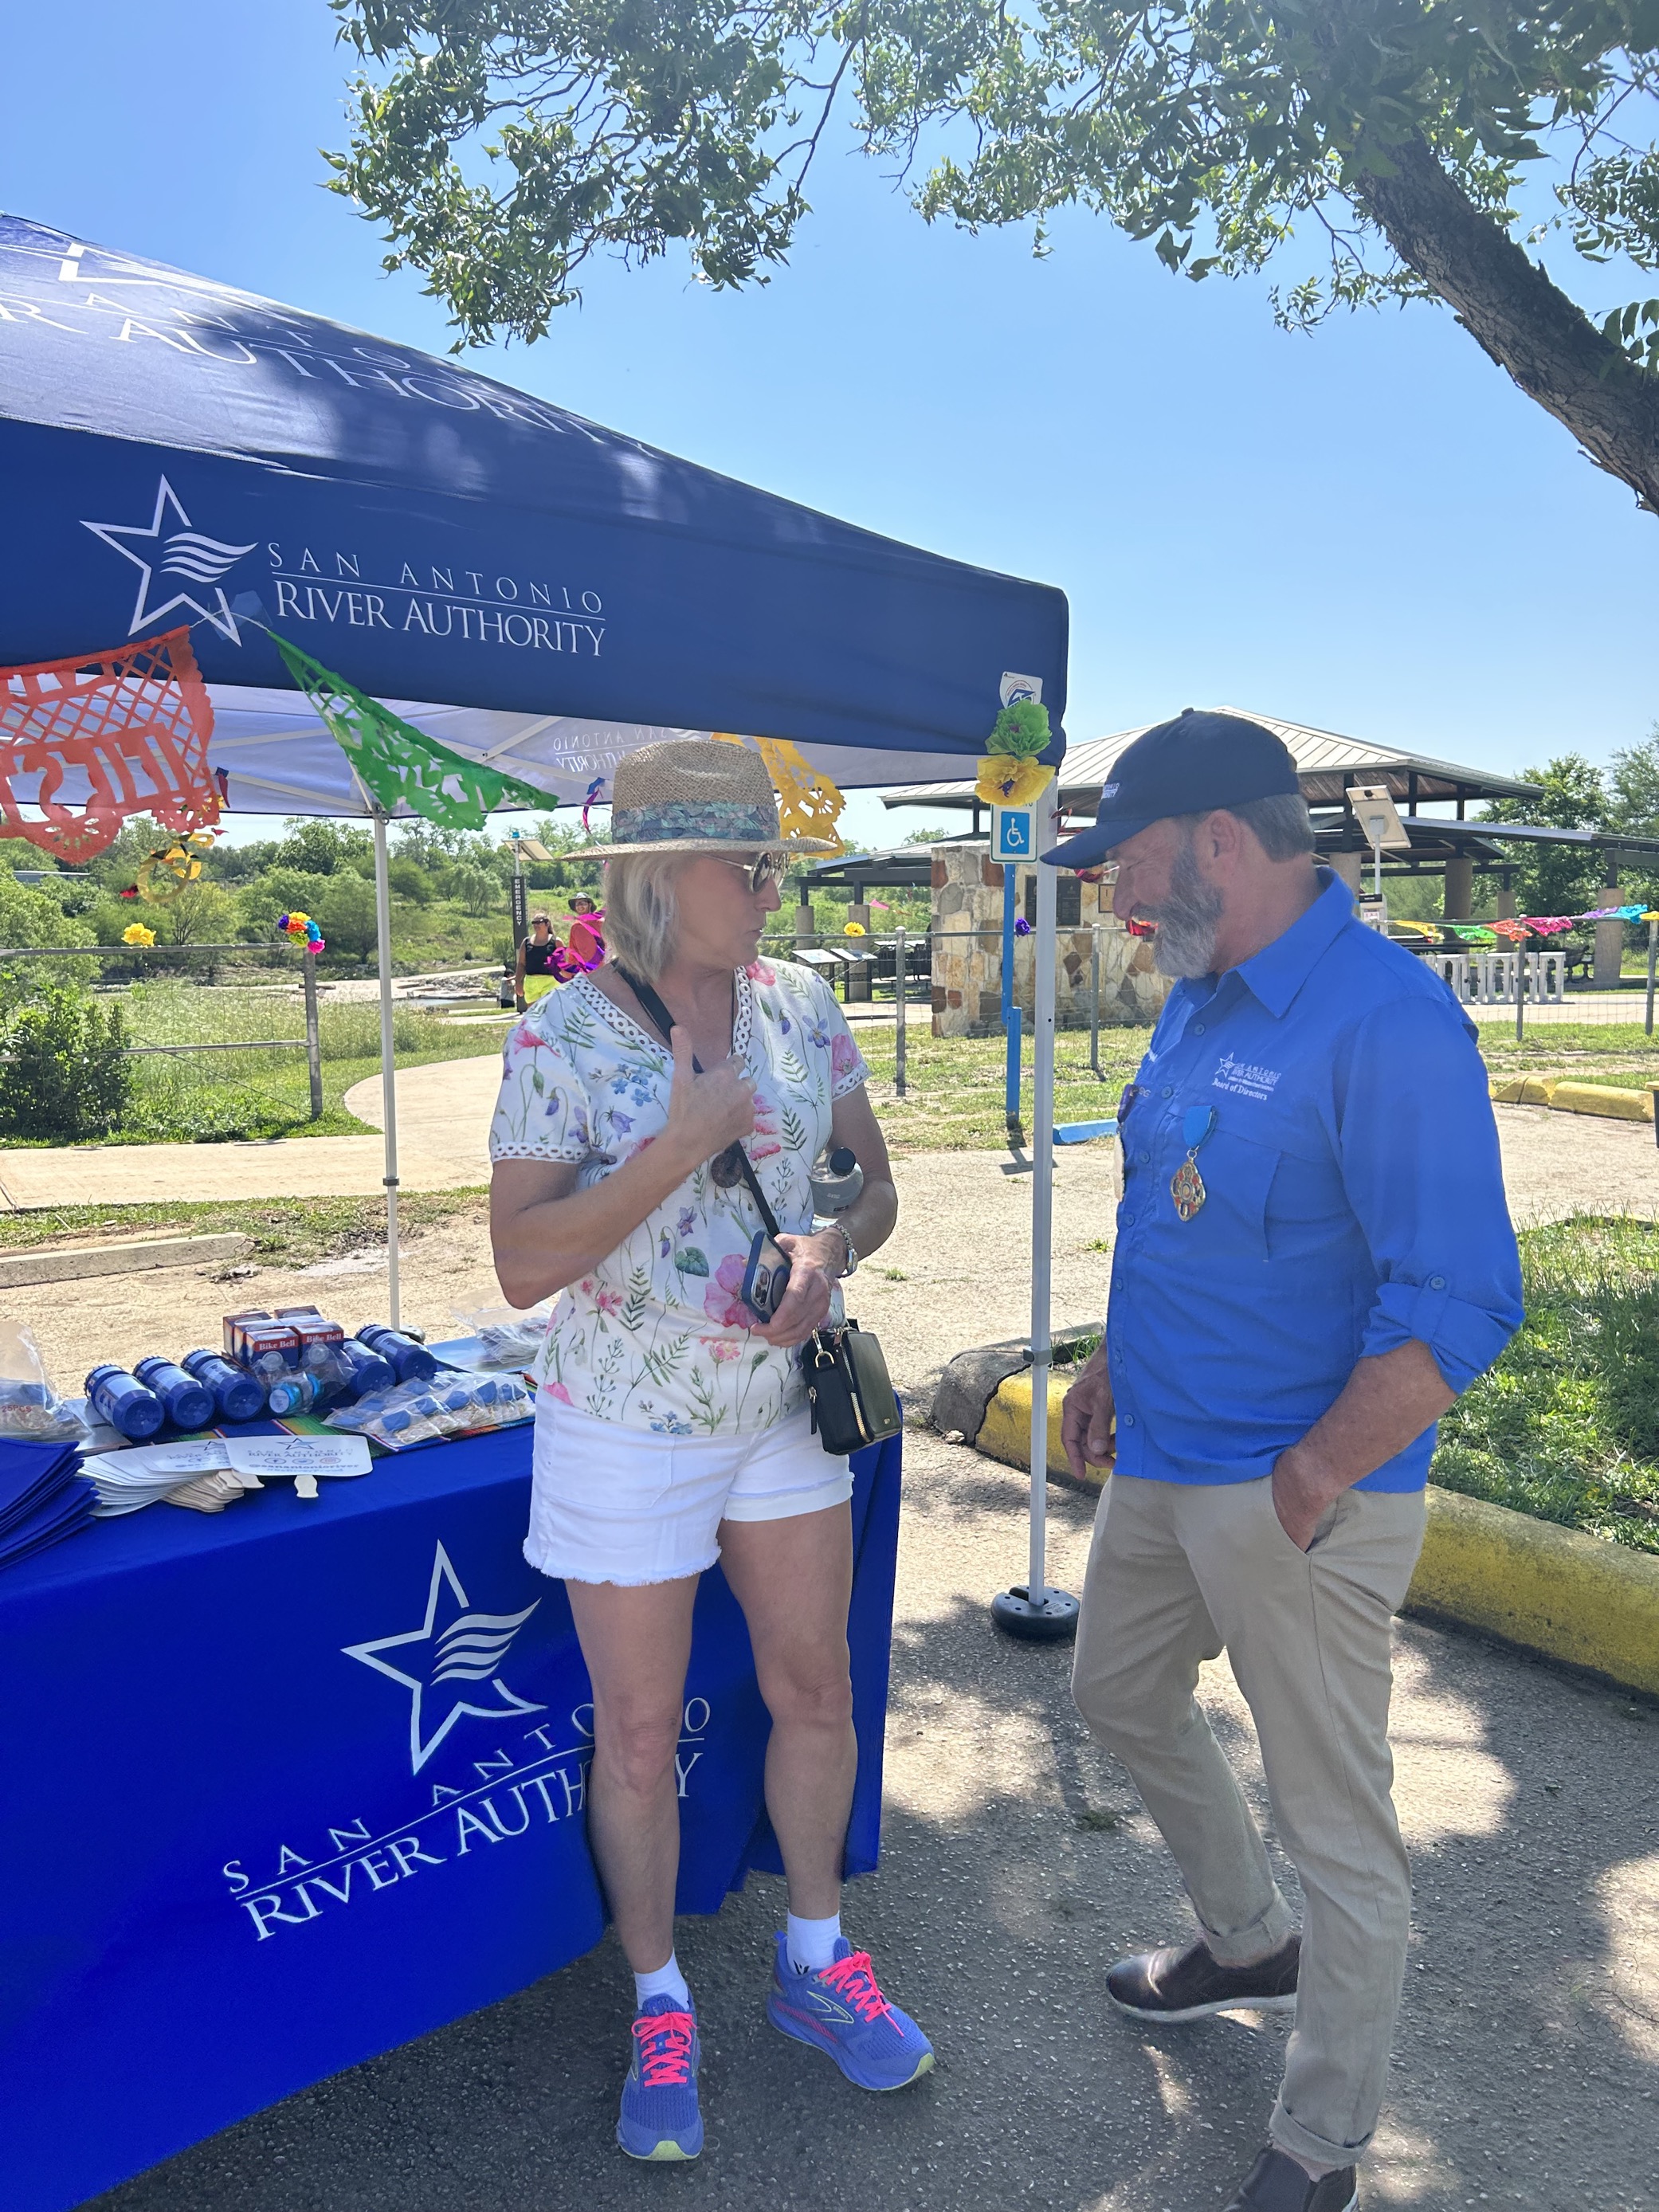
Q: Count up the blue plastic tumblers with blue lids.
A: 5